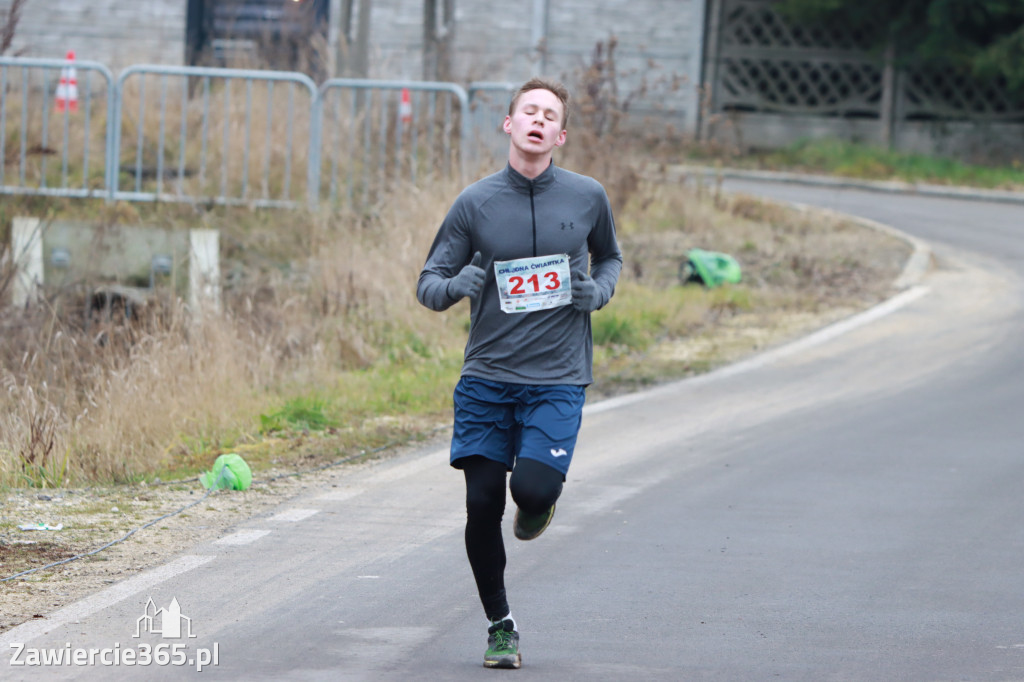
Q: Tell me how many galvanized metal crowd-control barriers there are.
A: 4